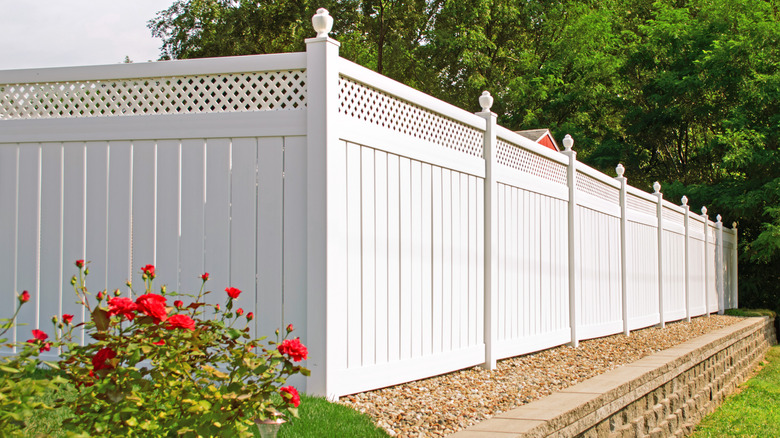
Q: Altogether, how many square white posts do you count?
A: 9